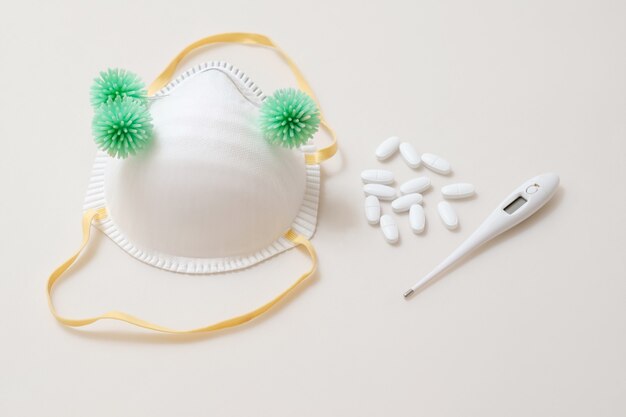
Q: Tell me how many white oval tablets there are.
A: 12